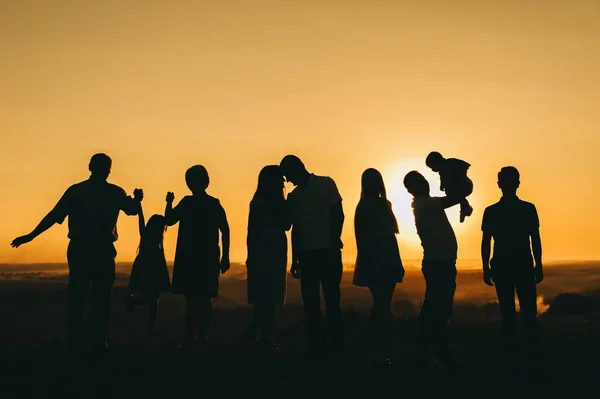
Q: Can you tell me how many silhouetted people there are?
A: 9